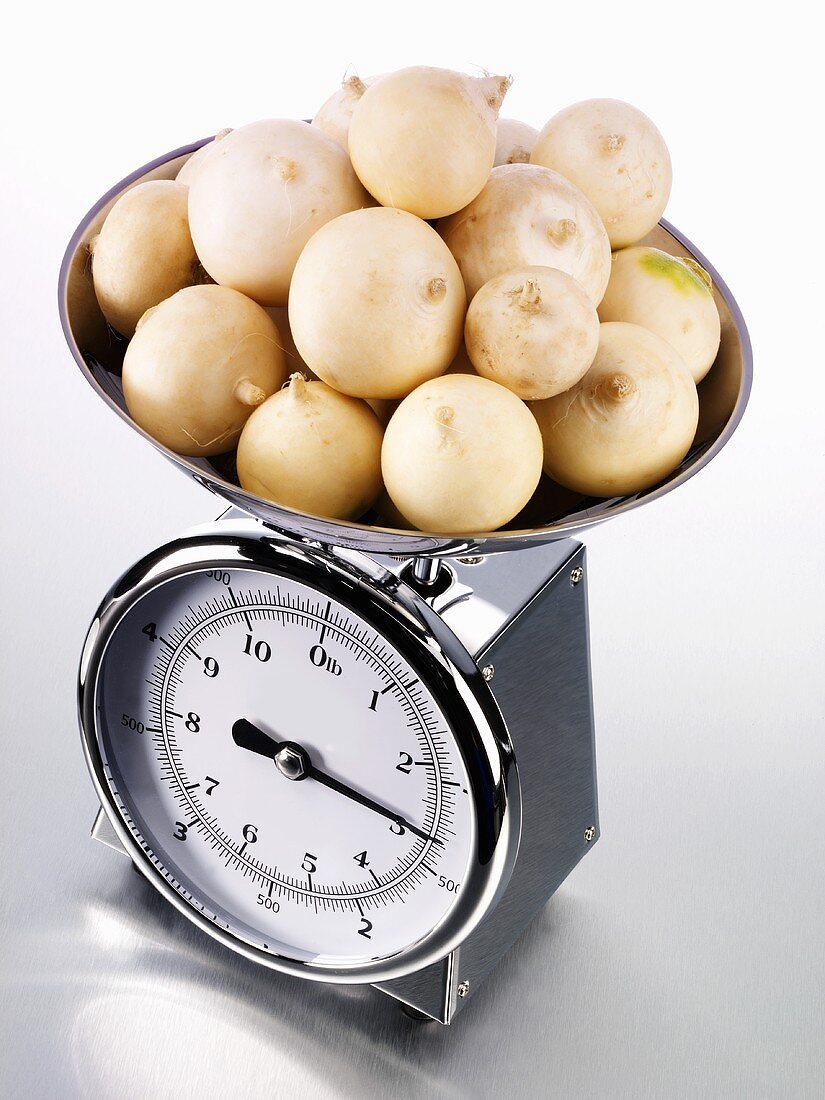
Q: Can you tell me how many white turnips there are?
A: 15